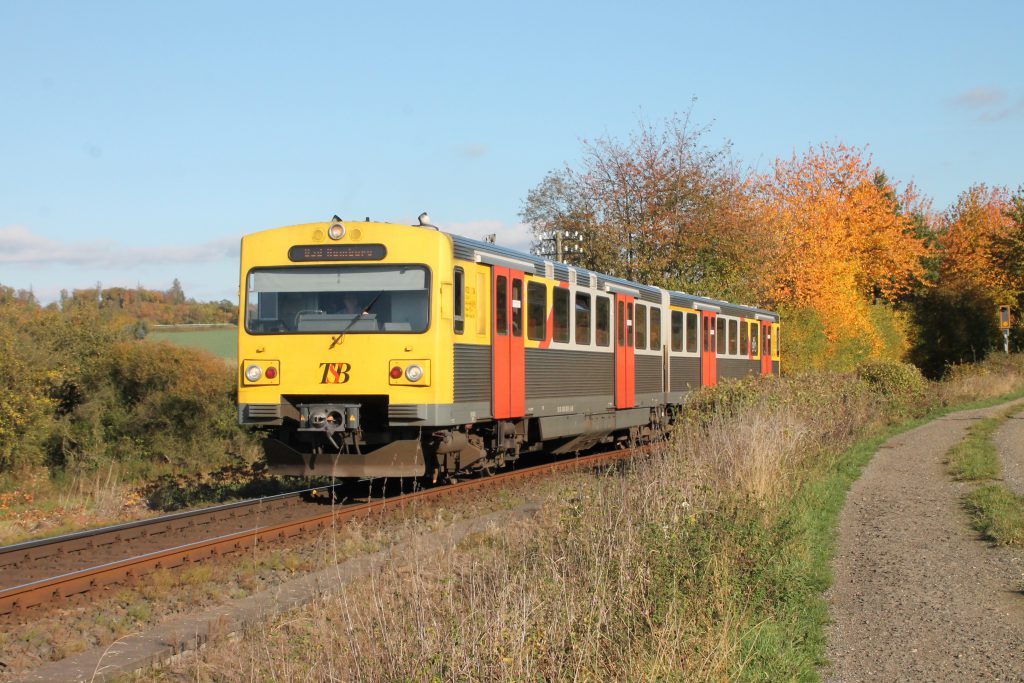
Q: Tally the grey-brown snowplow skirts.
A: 1